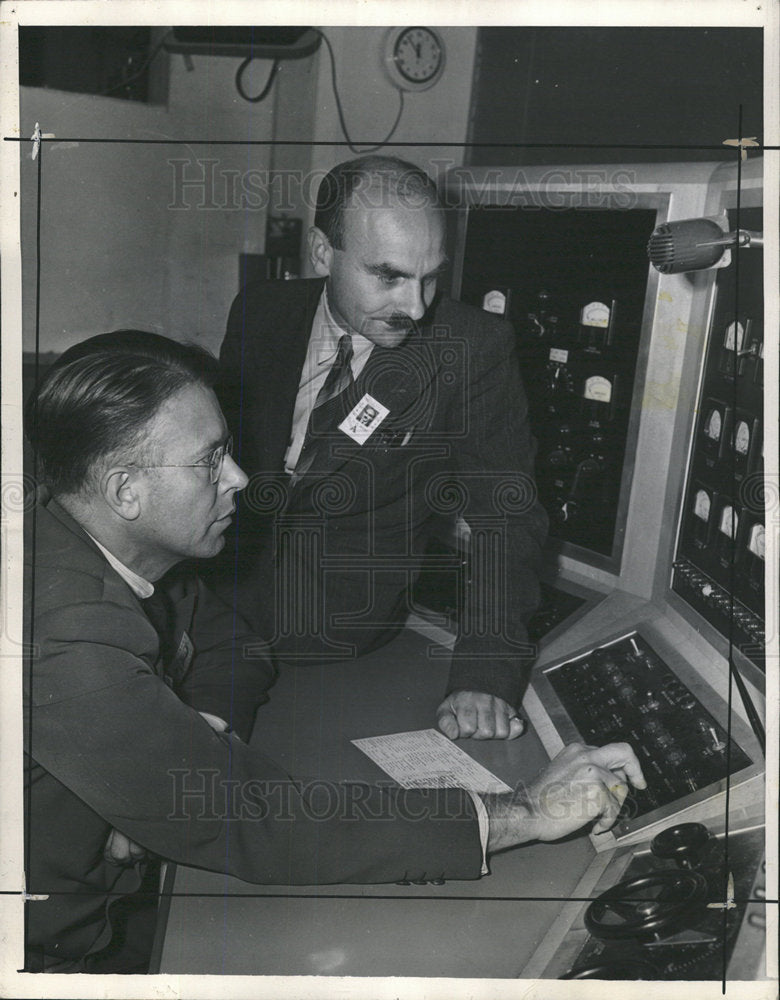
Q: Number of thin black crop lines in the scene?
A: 4